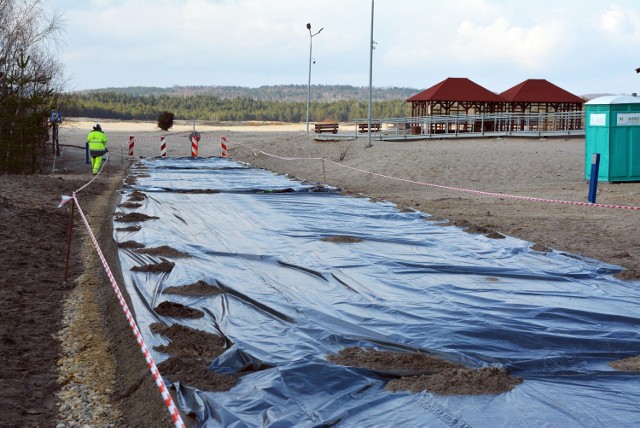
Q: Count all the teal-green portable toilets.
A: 1